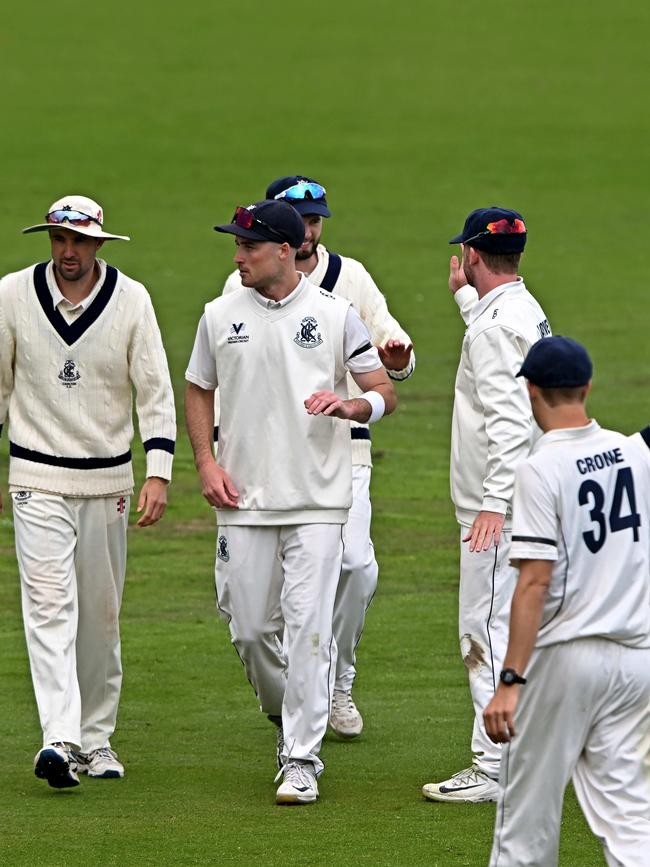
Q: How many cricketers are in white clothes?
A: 5